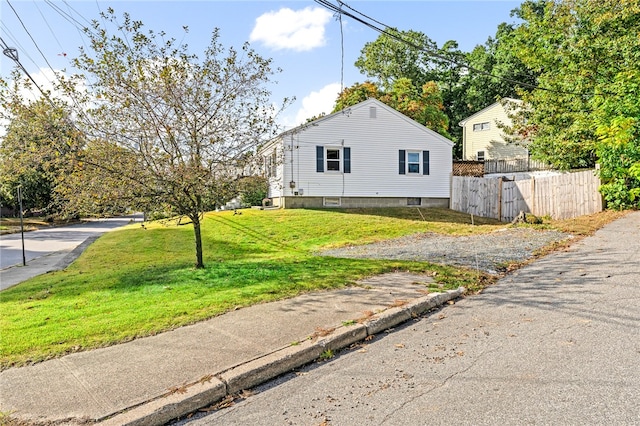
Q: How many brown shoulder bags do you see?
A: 0